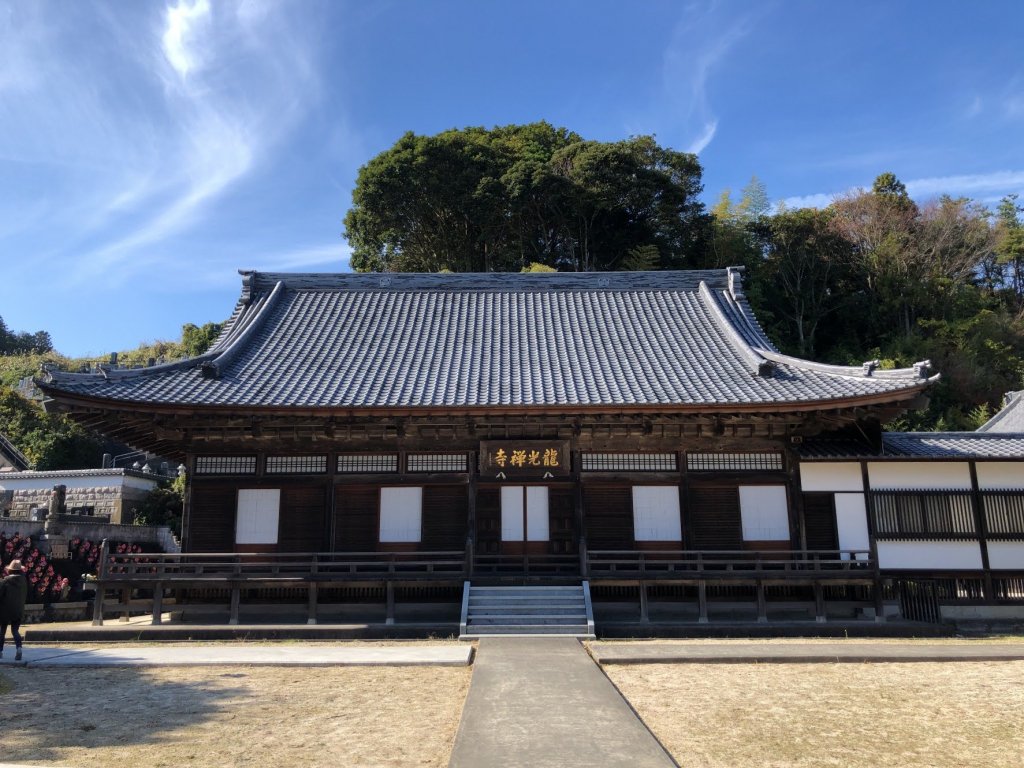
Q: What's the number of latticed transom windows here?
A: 6